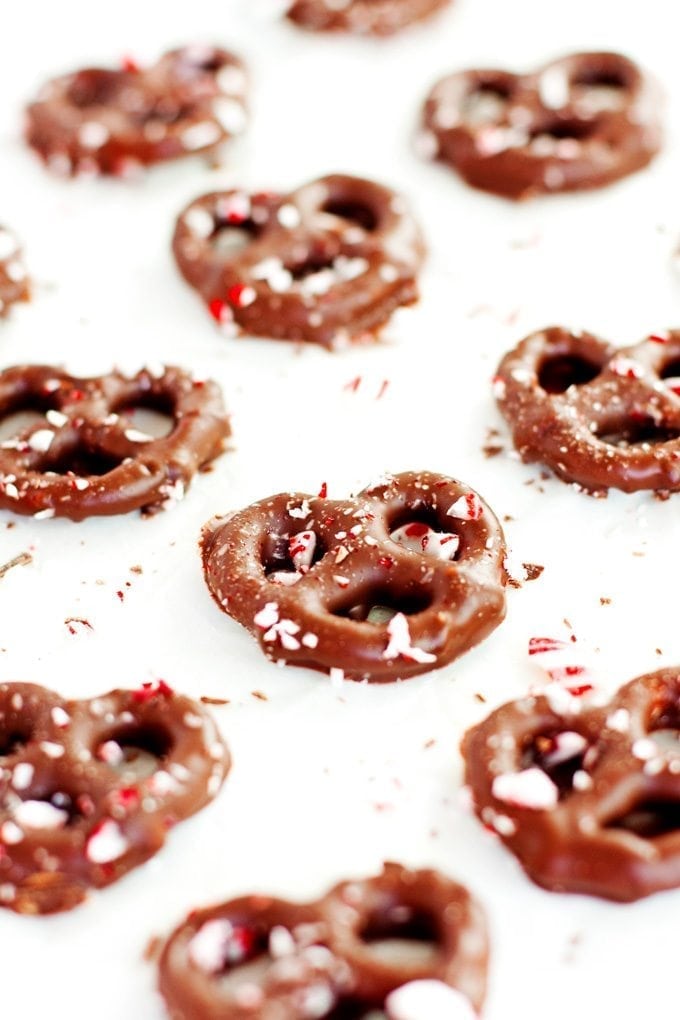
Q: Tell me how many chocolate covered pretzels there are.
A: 11